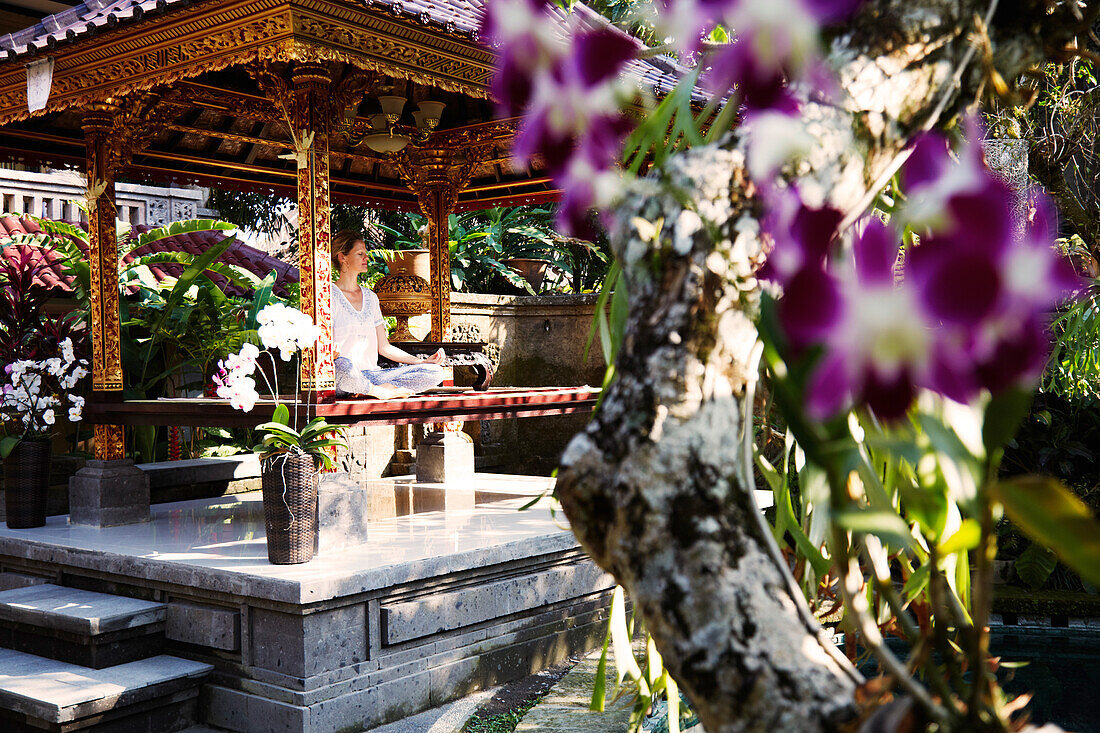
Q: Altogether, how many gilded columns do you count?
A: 3